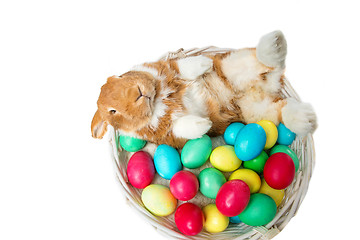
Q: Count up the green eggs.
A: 6